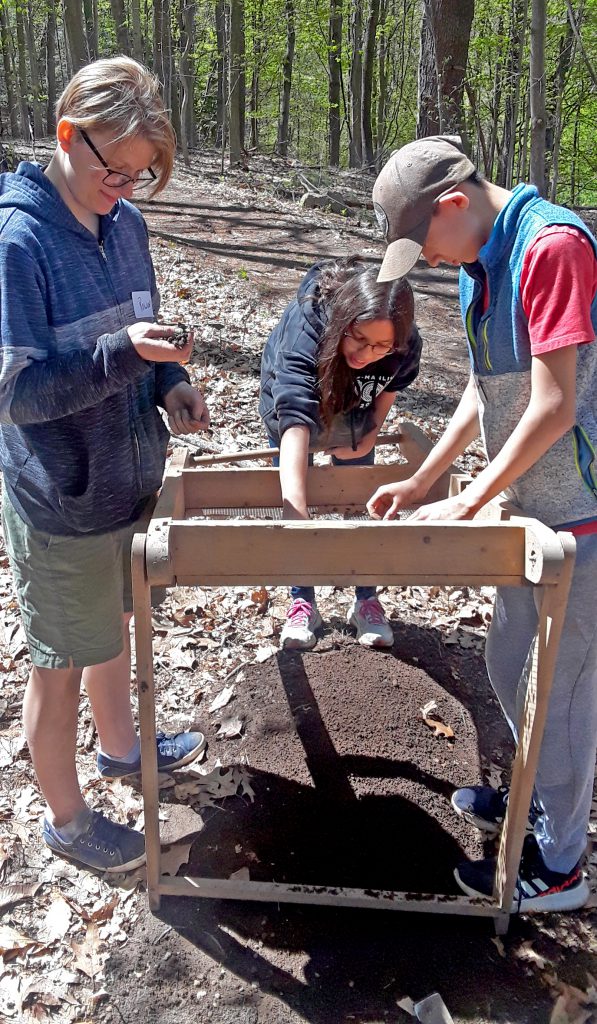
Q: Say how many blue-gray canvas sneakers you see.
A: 2